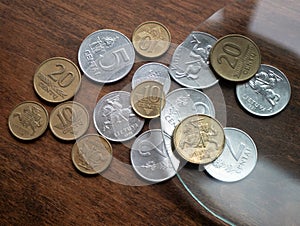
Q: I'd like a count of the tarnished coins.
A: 8